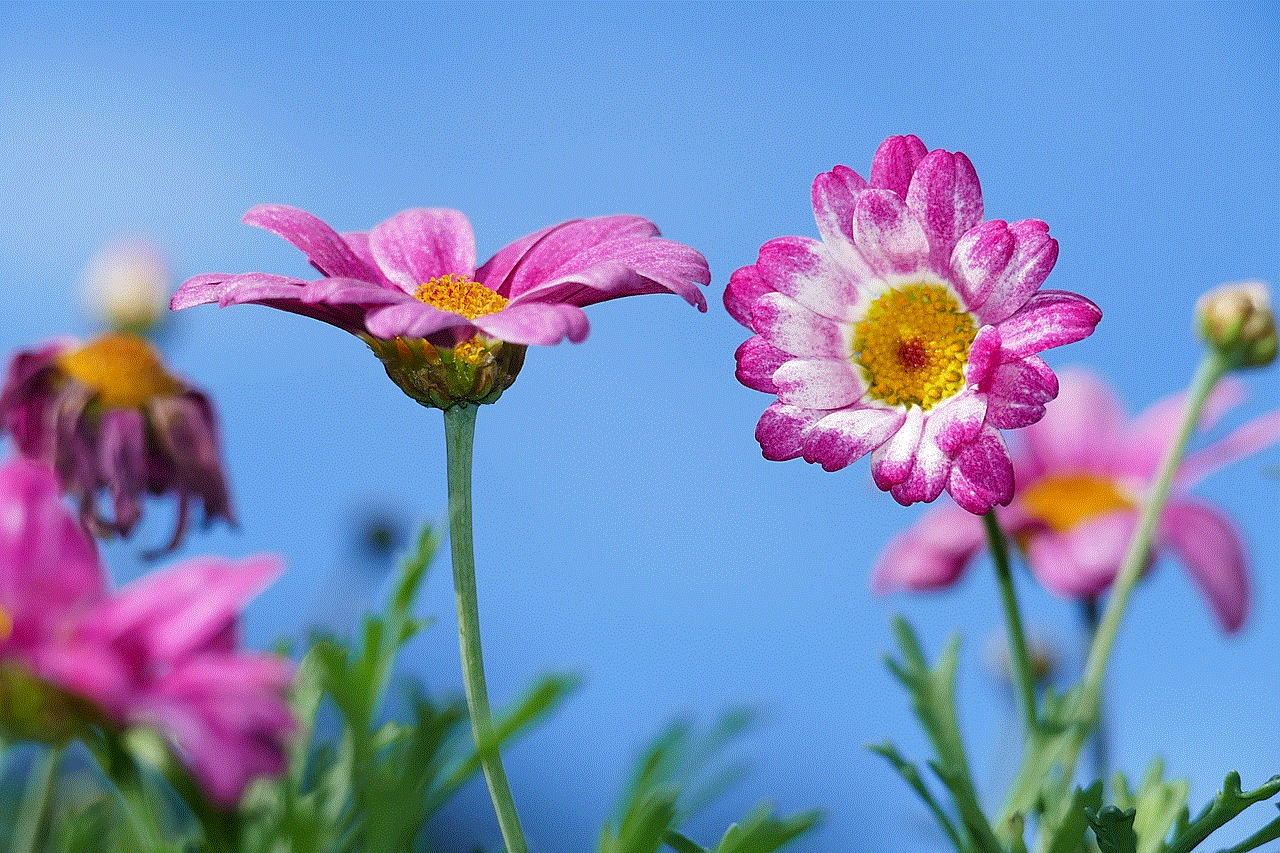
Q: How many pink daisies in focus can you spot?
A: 2